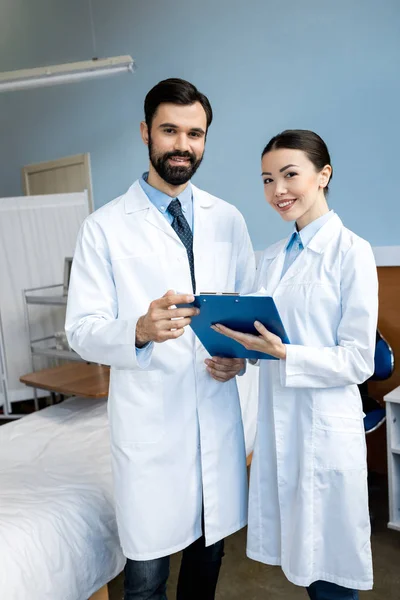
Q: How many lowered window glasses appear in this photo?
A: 0